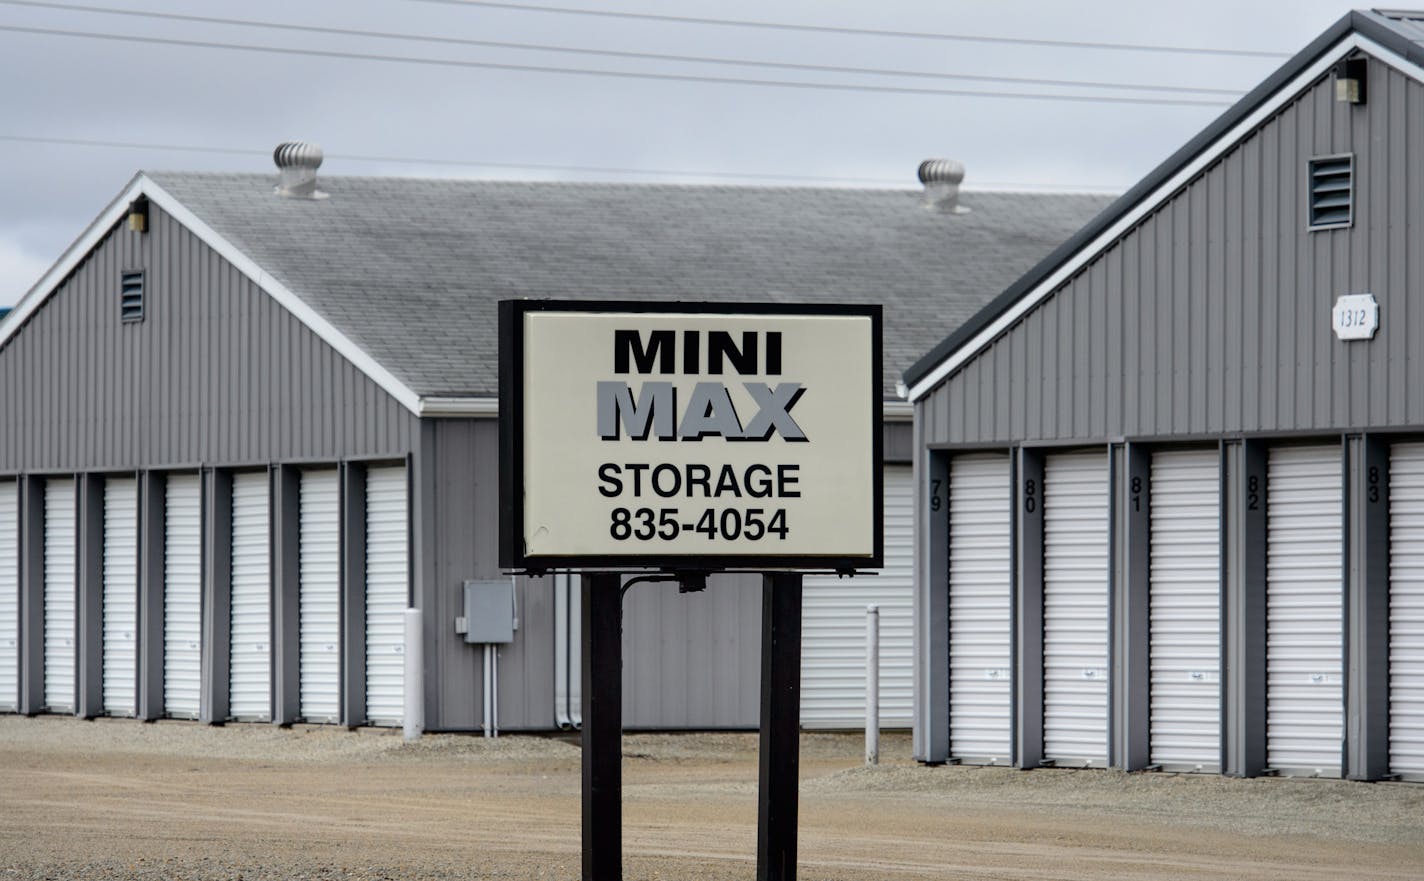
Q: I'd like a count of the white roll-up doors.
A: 13